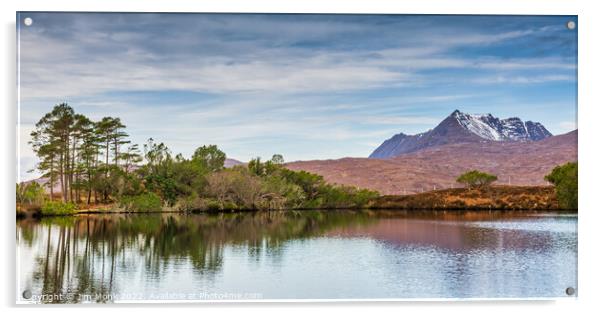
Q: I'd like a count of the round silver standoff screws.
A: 4